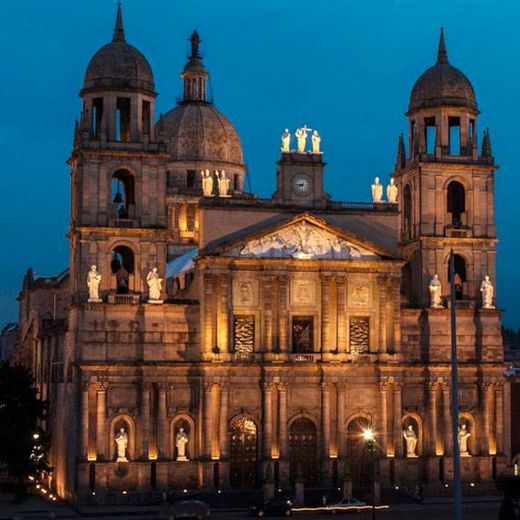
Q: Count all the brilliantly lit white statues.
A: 15